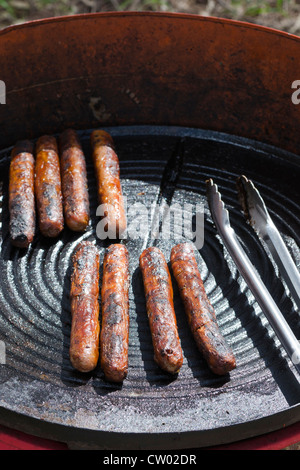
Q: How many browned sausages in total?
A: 8